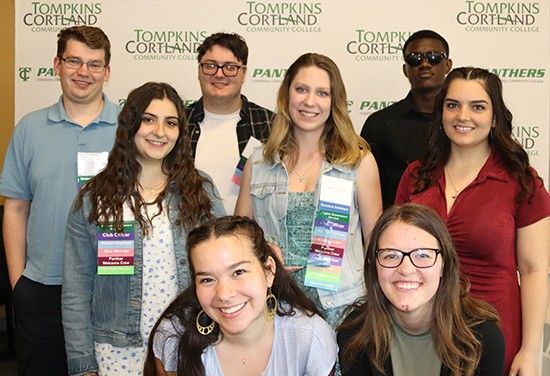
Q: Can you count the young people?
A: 8